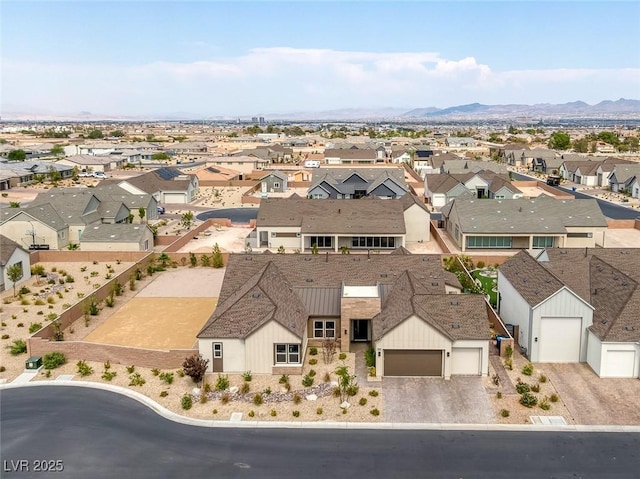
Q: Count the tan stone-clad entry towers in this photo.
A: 1